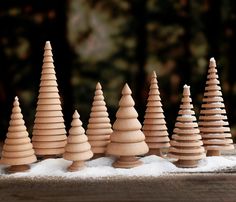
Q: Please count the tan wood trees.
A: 8